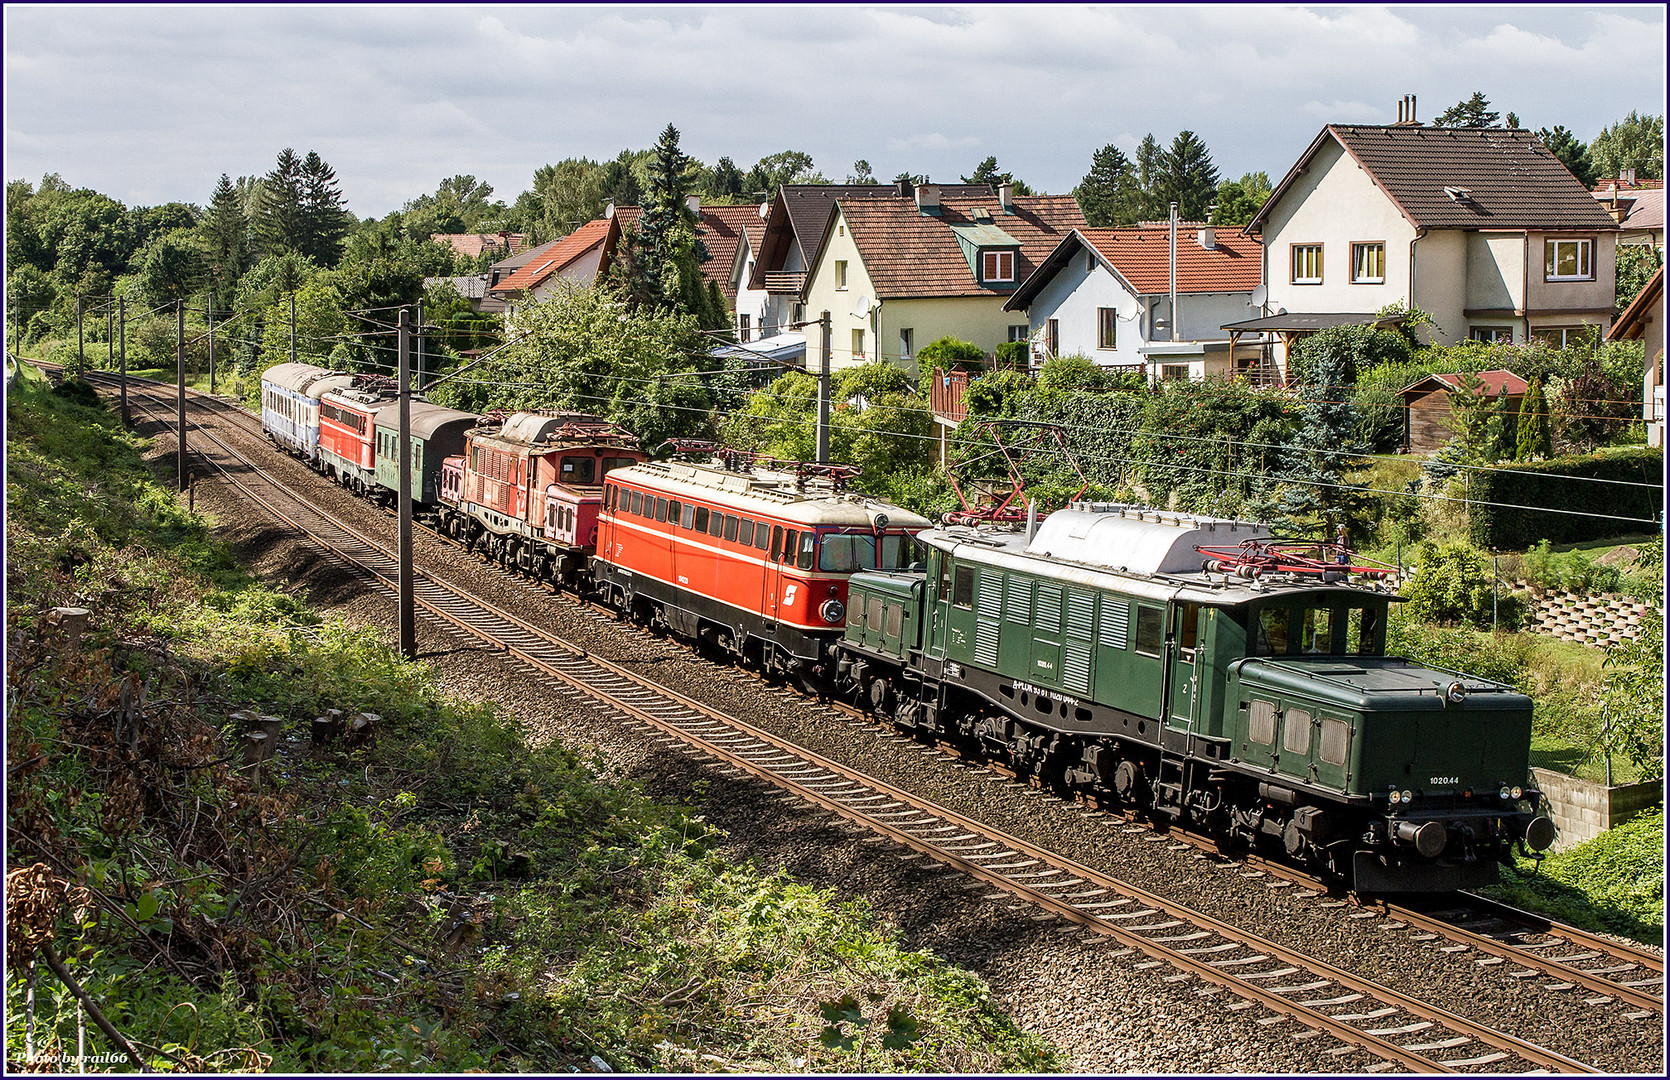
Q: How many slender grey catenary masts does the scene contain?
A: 10